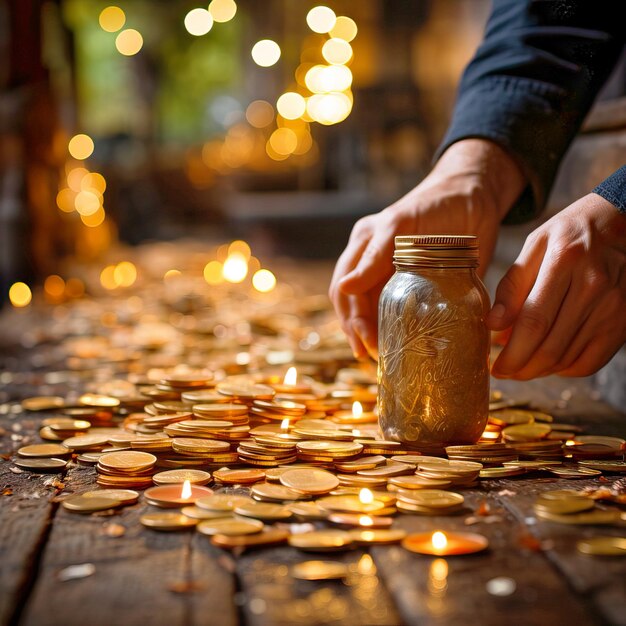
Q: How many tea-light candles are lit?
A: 6